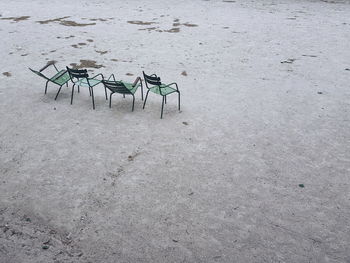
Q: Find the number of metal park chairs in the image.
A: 4